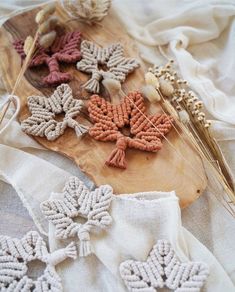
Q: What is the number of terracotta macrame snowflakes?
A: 1